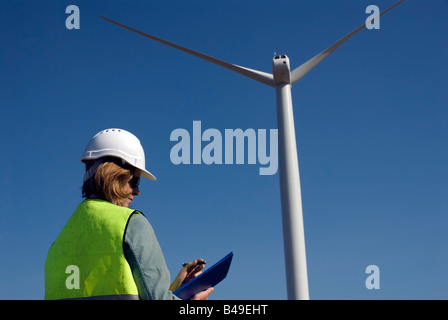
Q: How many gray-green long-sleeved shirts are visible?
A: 1